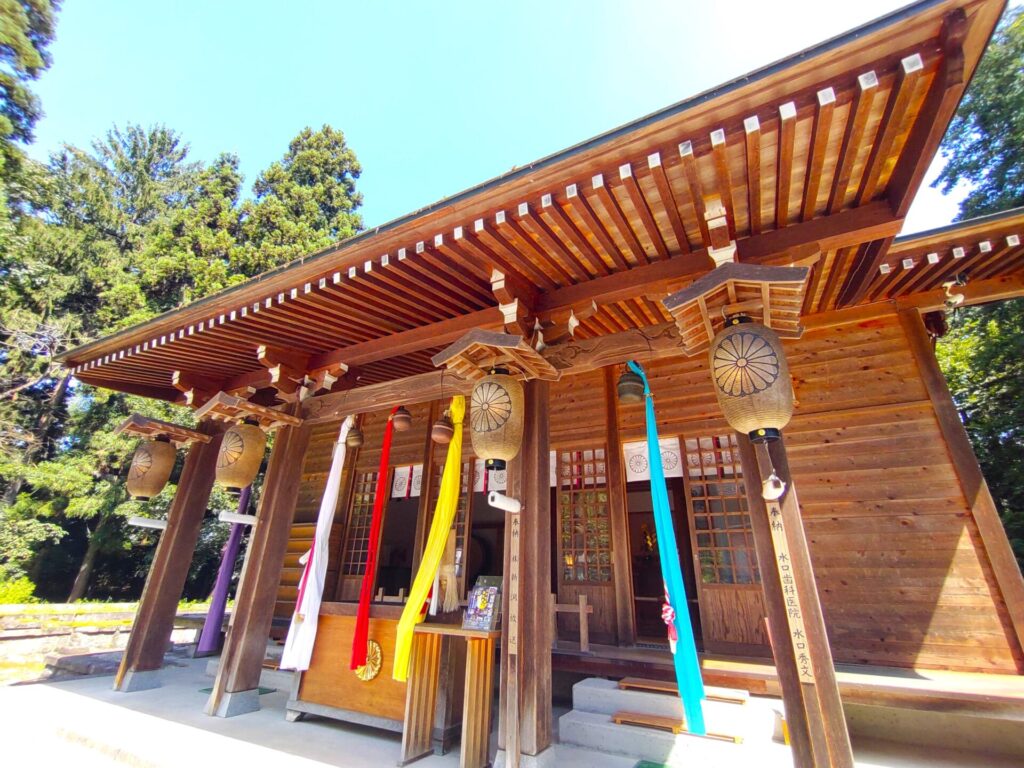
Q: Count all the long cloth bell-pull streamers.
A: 5